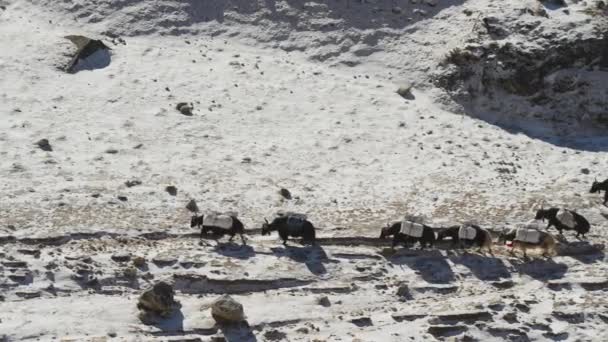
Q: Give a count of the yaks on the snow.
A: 7